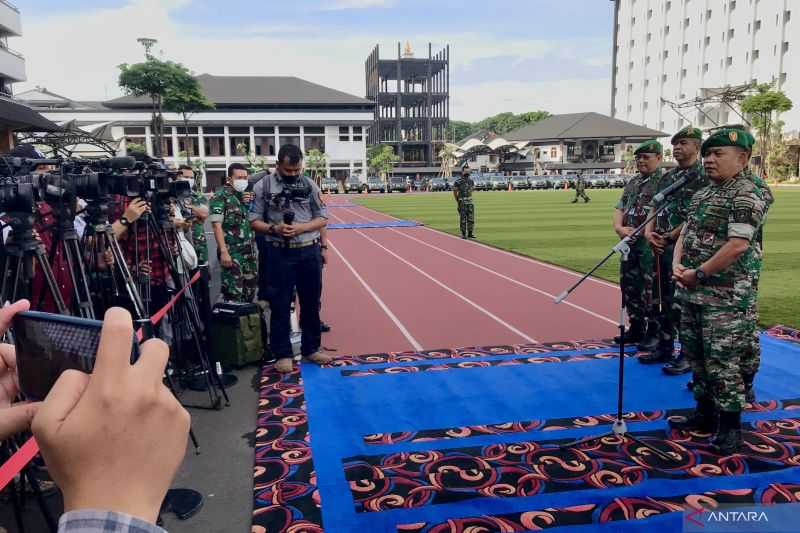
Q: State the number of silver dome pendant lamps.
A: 0